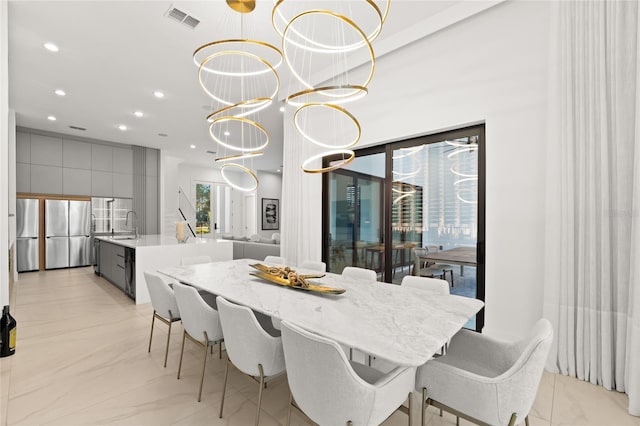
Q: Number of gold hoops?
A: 12